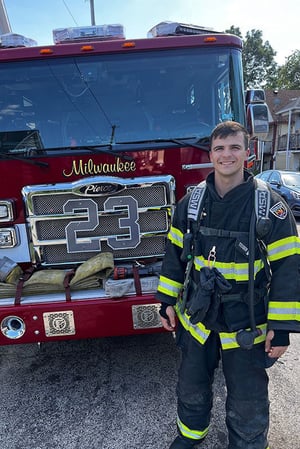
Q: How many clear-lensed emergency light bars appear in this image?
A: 3